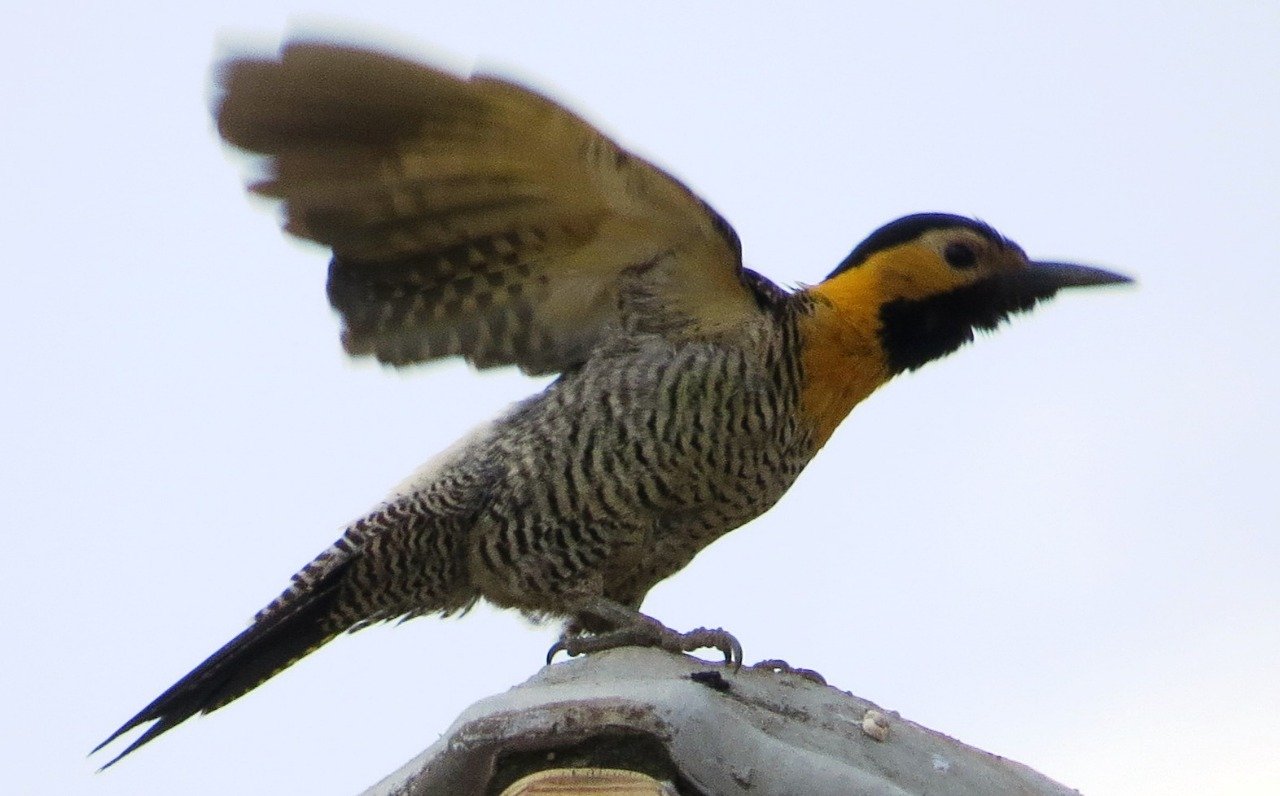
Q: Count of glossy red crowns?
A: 0